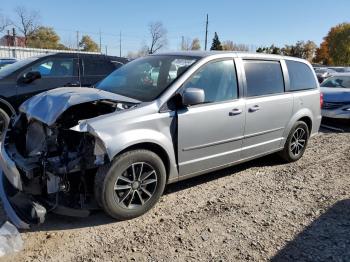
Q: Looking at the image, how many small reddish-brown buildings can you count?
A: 1